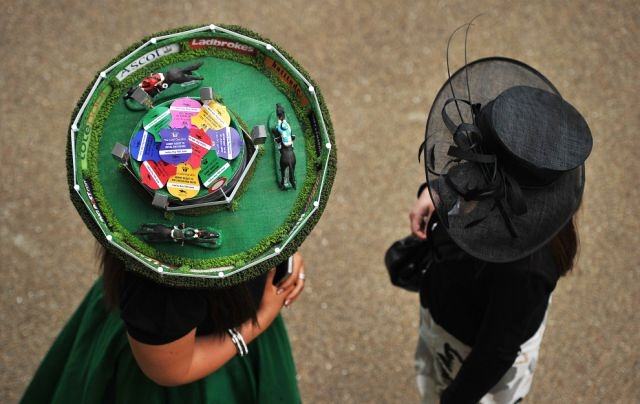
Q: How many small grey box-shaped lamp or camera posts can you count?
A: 5